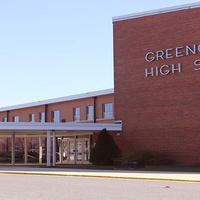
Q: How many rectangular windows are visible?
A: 8